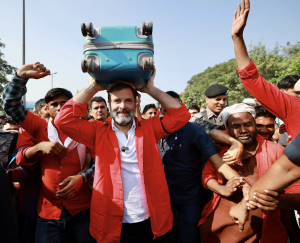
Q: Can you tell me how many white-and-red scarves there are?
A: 1